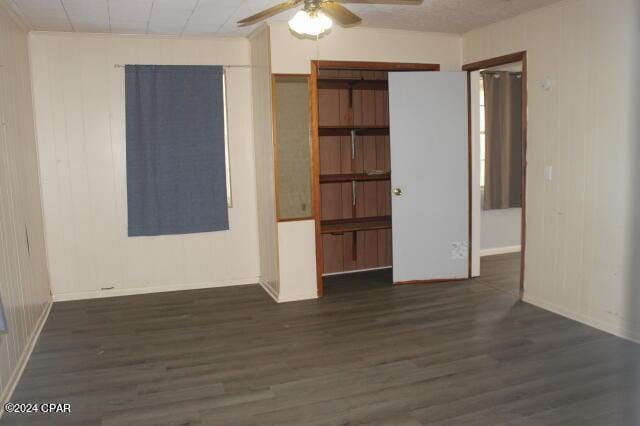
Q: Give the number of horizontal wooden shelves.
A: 4